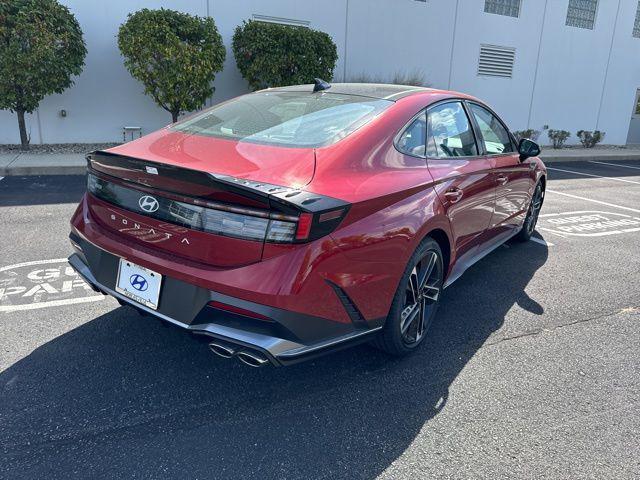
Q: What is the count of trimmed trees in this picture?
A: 3